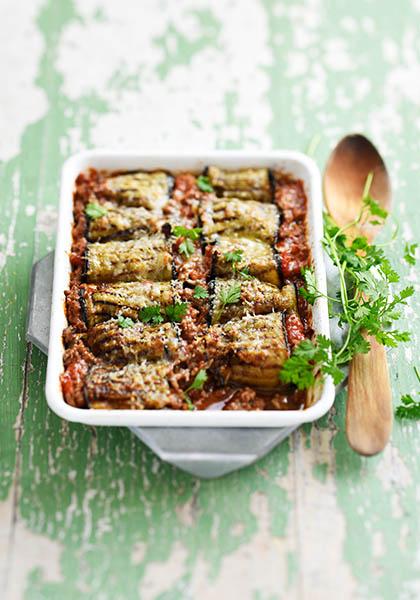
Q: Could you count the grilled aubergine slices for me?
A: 11